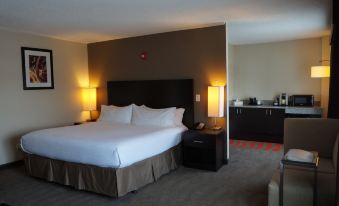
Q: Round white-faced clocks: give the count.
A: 0